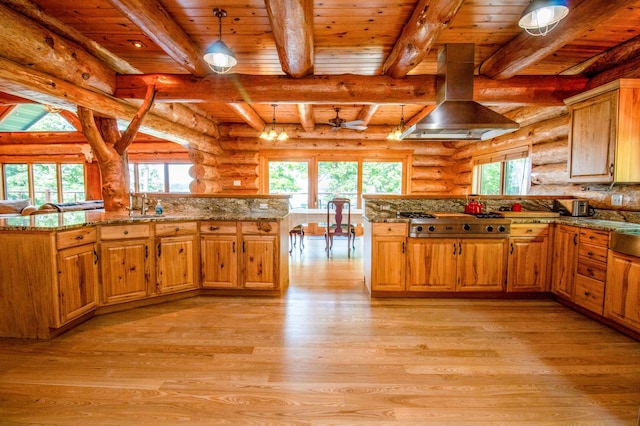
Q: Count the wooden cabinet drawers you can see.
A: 11